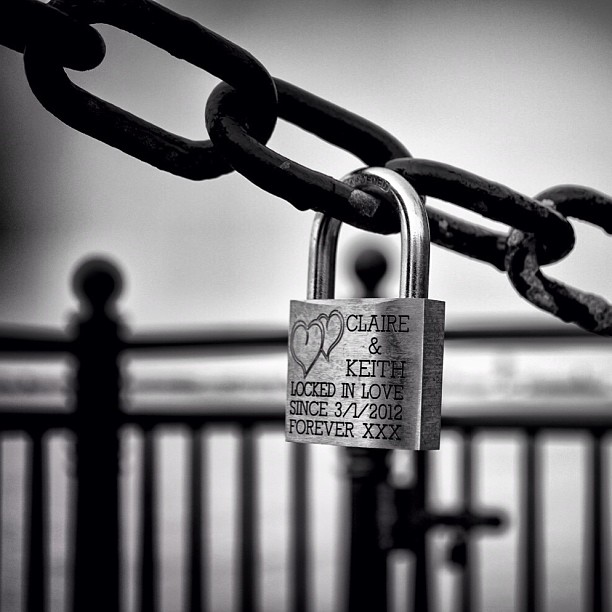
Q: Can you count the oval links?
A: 5